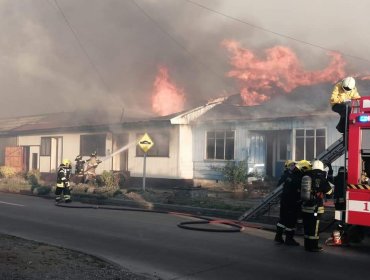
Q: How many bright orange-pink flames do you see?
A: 2